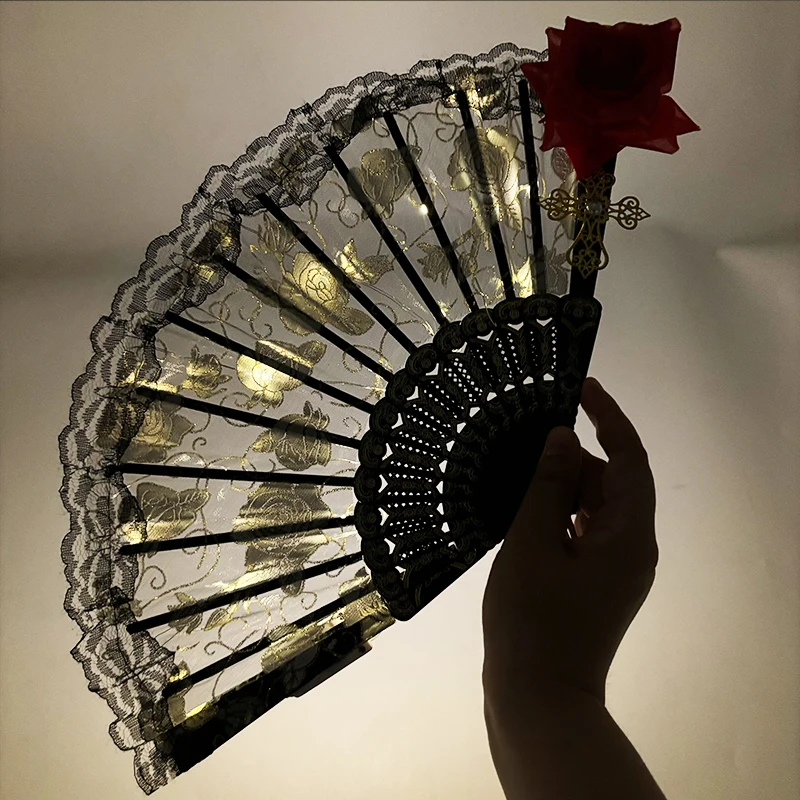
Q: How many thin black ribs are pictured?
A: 12